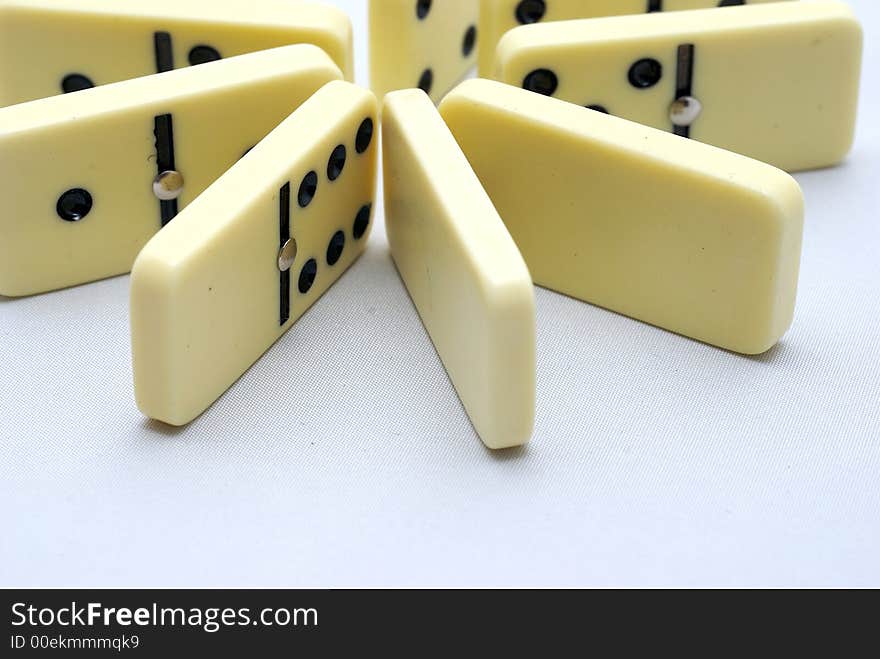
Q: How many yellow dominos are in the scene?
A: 8